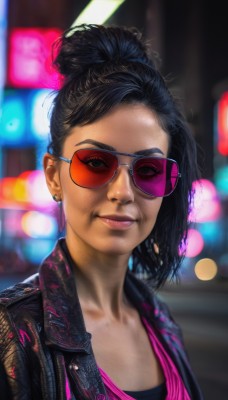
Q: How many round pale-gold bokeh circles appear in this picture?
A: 1